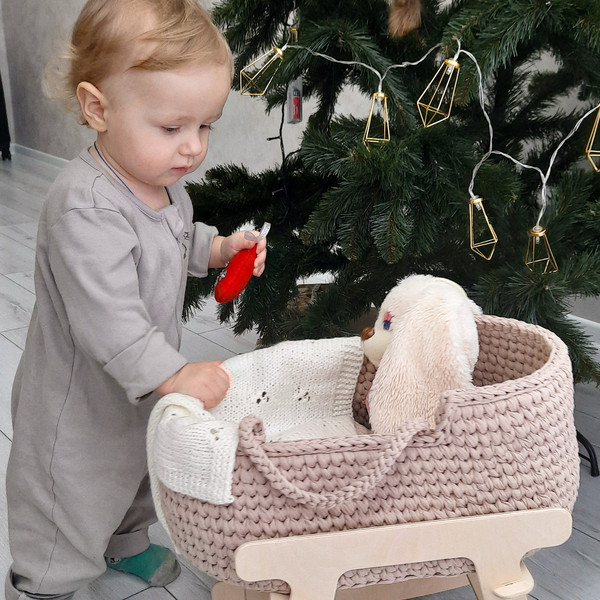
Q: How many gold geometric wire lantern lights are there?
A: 6